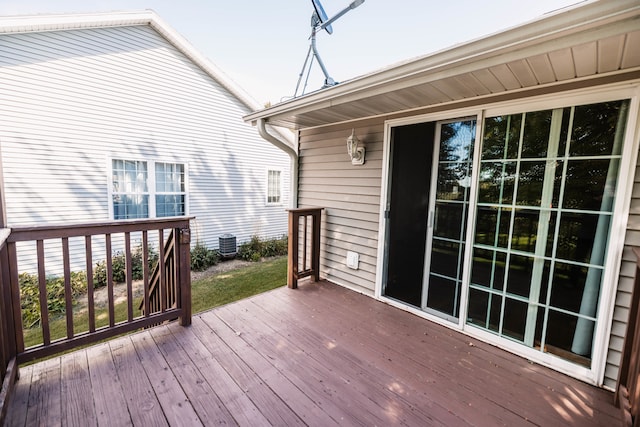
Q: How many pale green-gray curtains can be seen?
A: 1